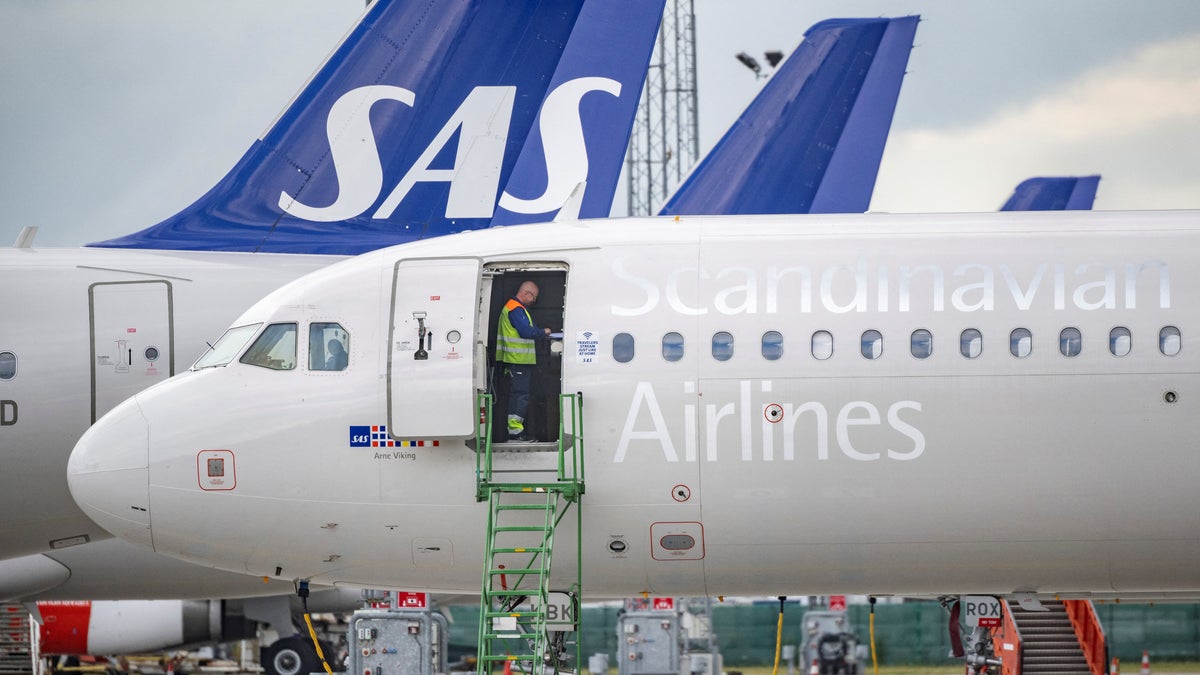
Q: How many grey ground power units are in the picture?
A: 3